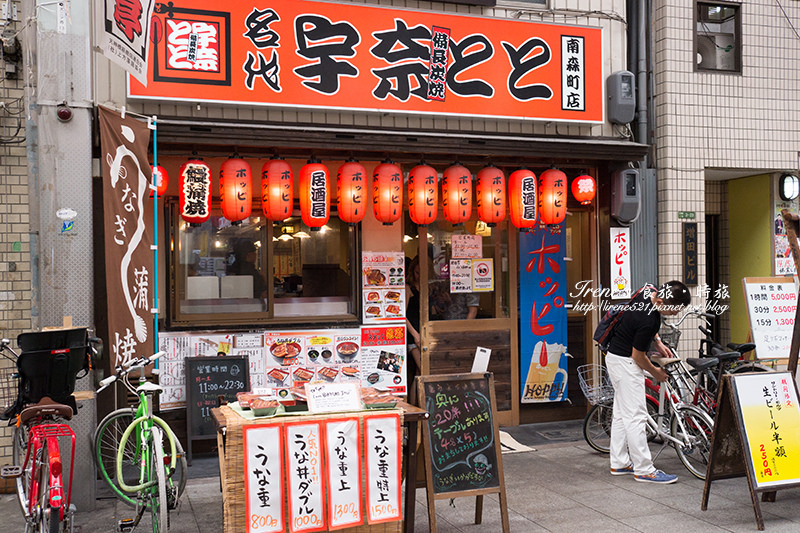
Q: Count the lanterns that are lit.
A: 13